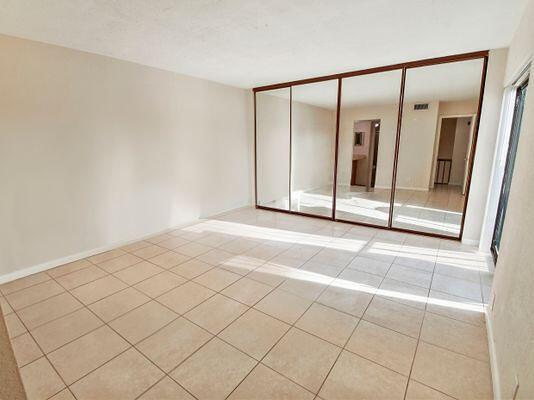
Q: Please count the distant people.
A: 0